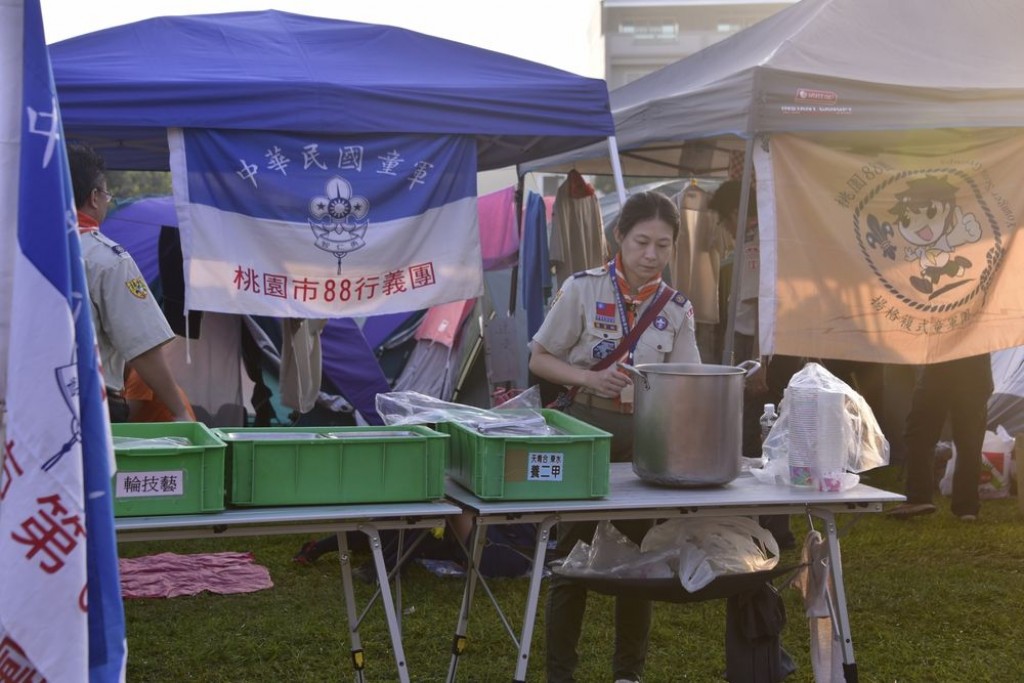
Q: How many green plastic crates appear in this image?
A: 3